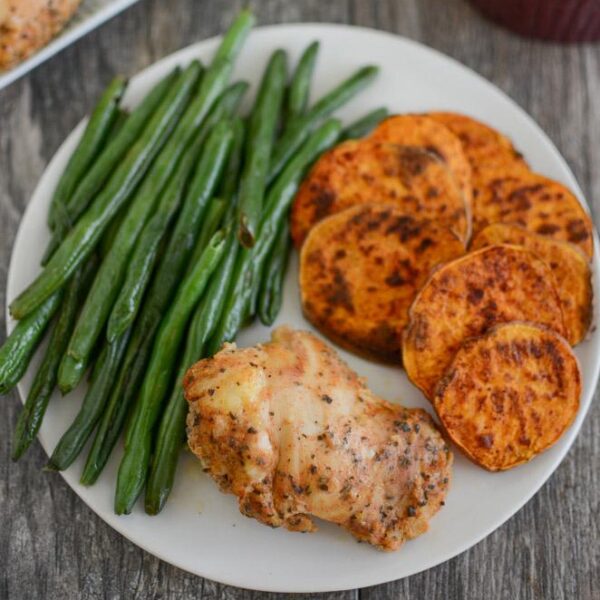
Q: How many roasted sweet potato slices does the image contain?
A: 8